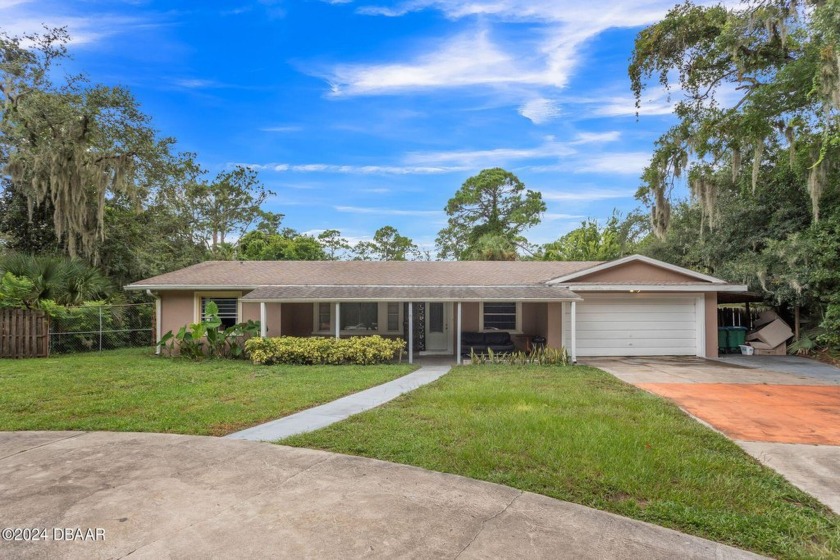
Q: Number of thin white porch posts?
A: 5